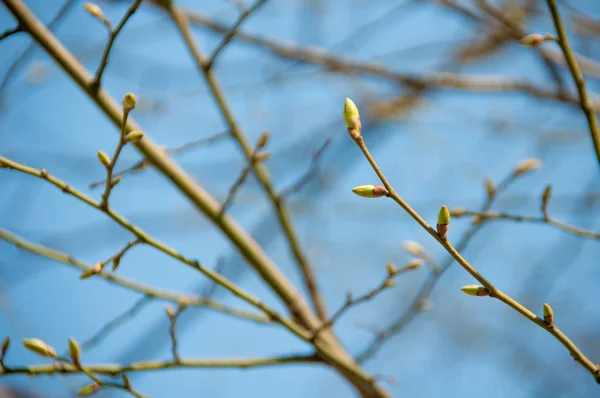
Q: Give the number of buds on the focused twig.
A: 5